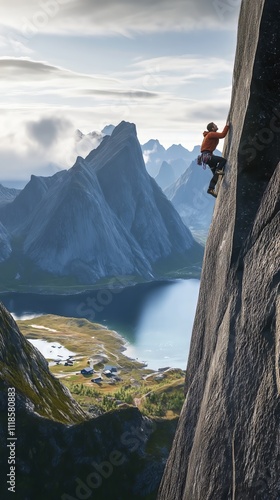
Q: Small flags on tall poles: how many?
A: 0